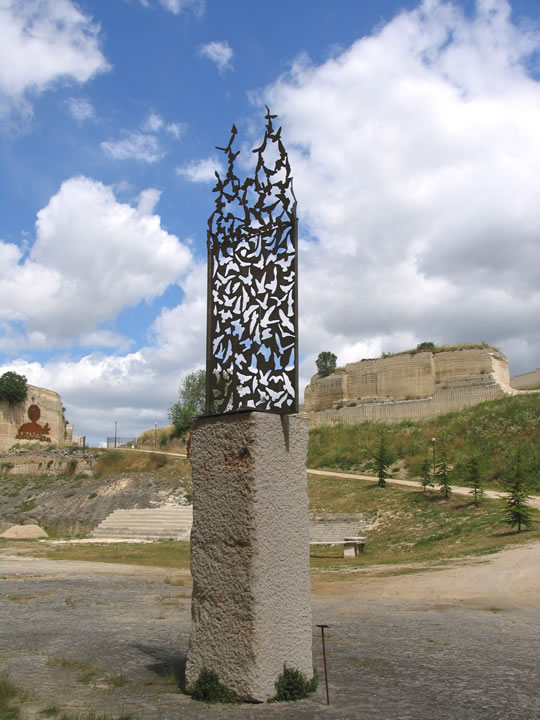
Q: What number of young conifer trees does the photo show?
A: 5